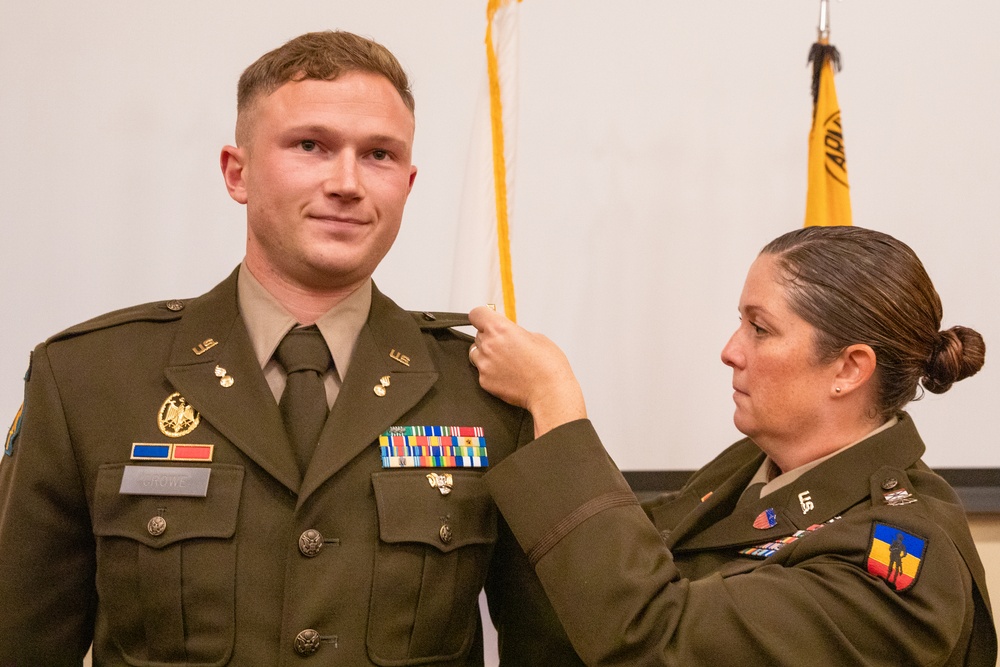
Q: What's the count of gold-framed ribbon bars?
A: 2